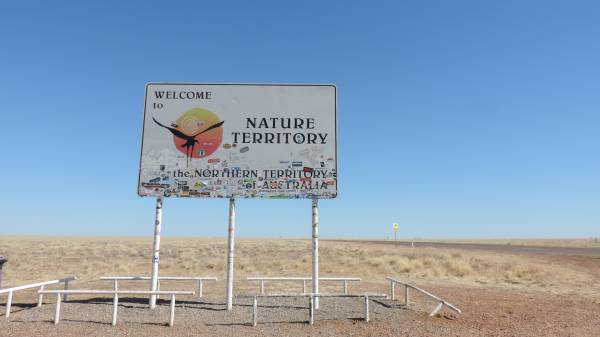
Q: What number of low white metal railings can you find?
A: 6